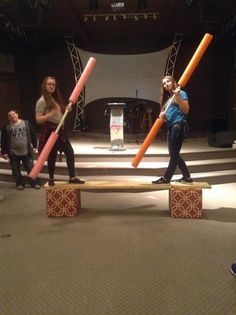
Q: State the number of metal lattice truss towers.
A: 2